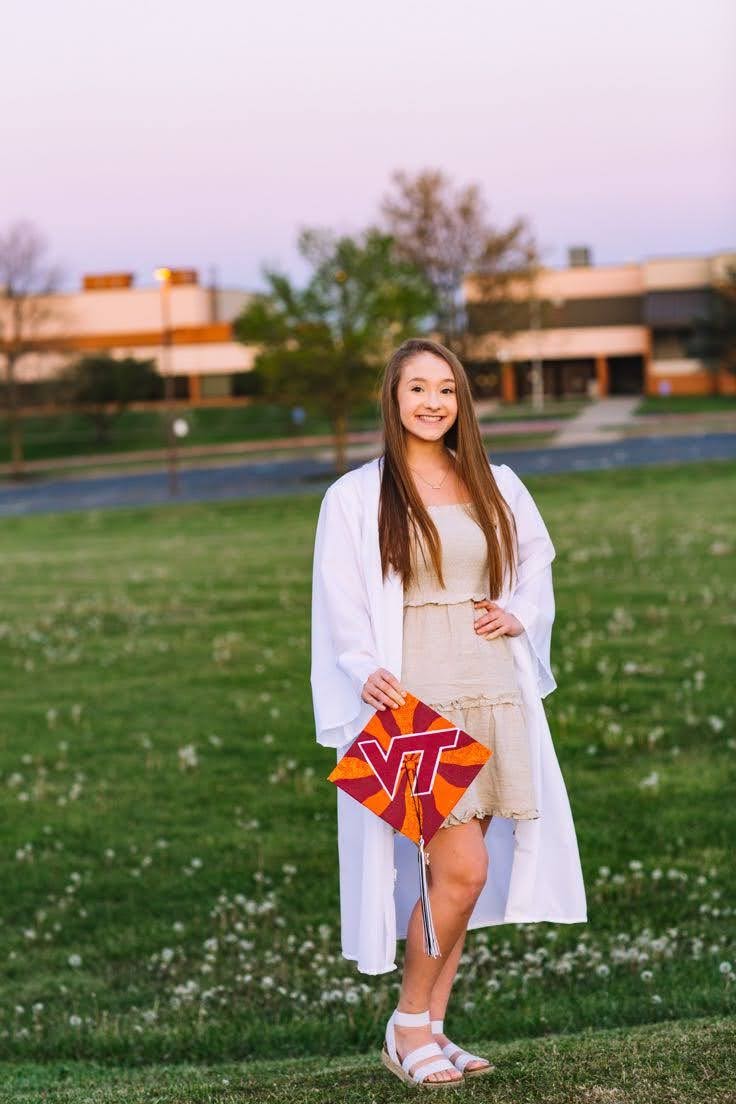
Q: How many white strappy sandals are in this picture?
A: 2